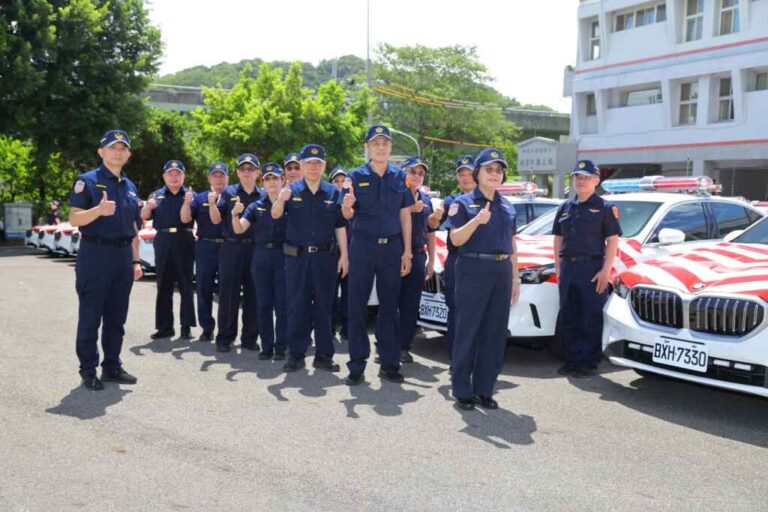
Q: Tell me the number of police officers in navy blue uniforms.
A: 13